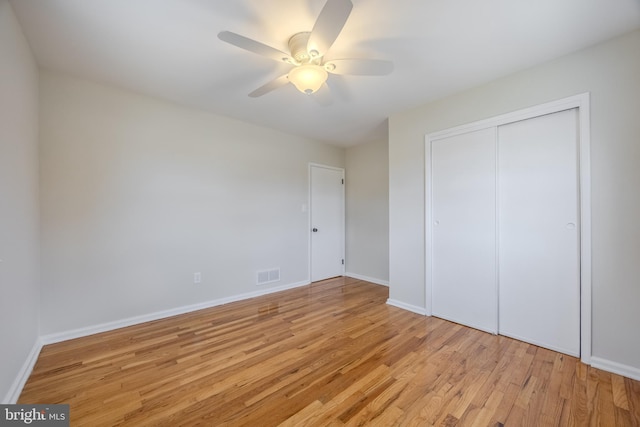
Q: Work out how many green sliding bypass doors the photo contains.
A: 0